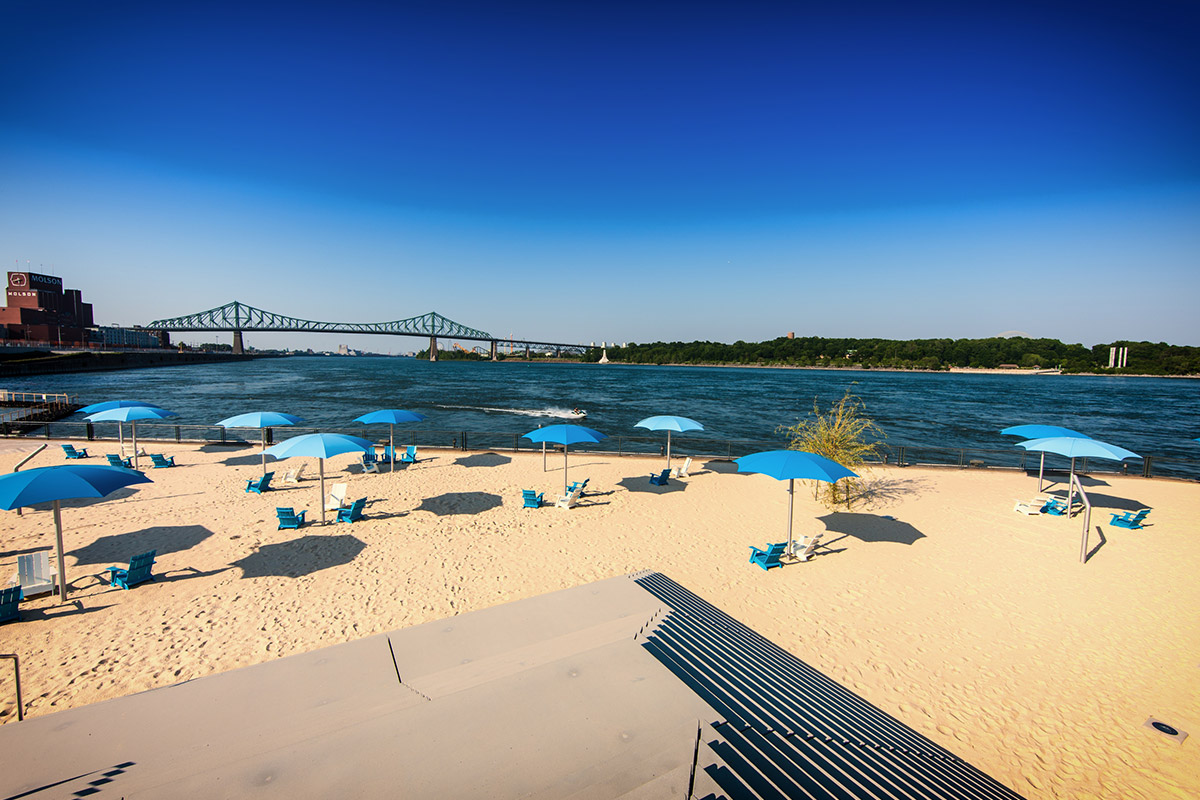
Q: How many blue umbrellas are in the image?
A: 11